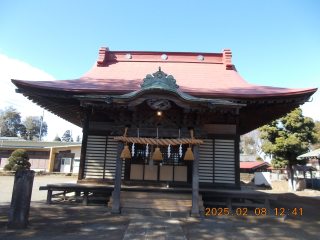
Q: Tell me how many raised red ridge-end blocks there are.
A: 2